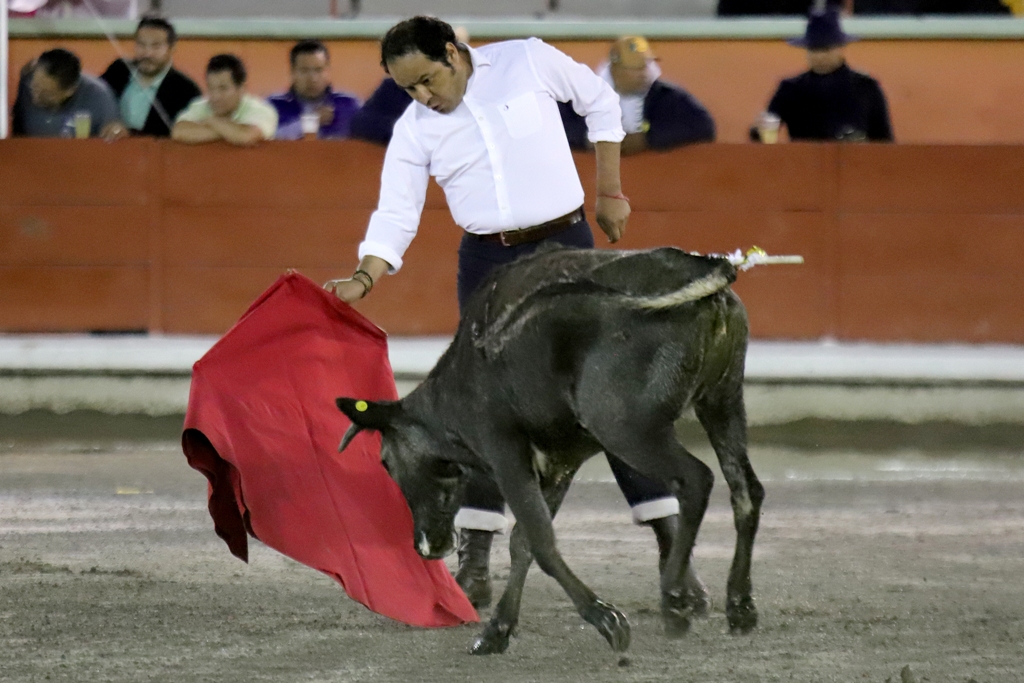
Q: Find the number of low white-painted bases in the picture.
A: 1